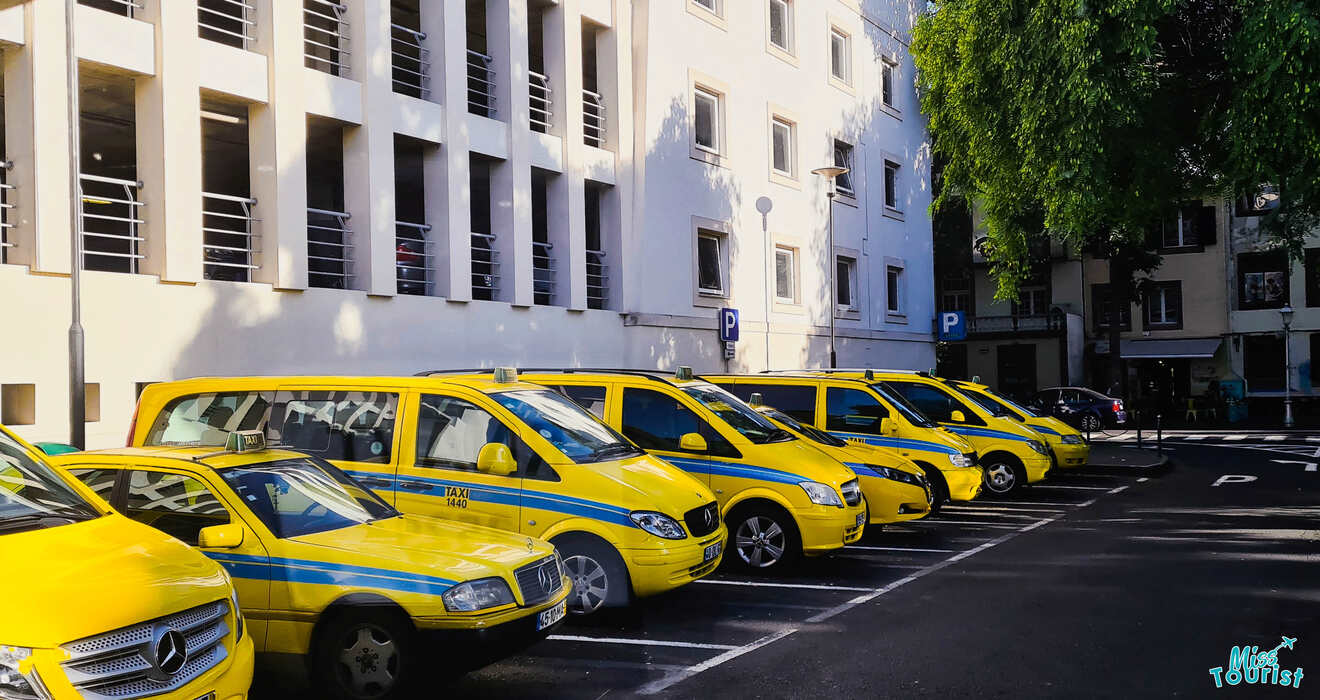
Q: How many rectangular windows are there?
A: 12